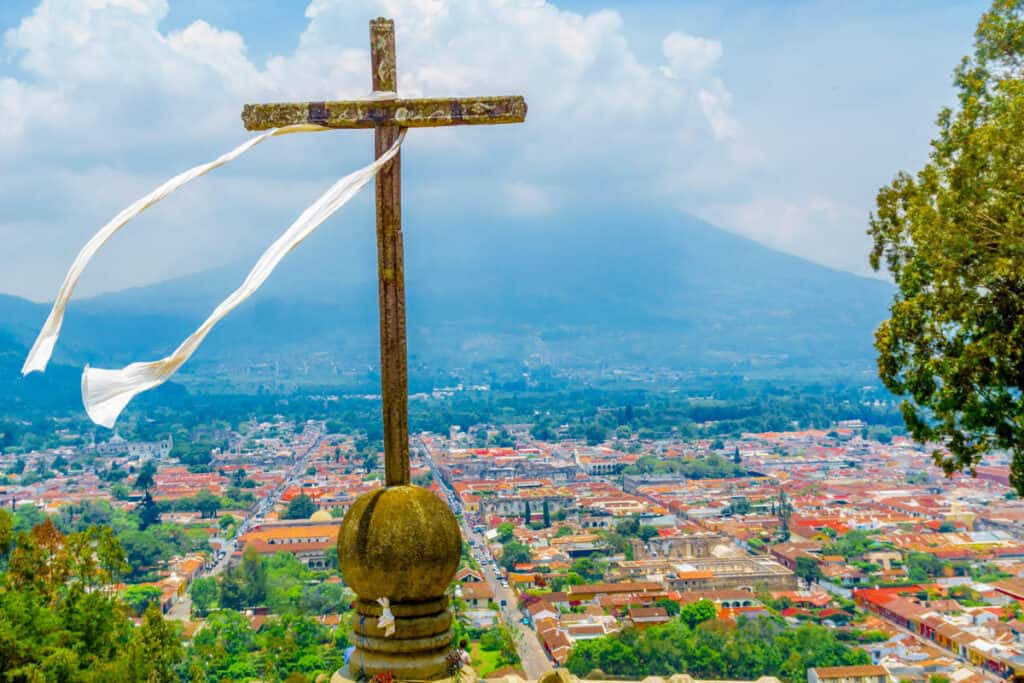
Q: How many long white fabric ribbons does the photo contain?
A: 2